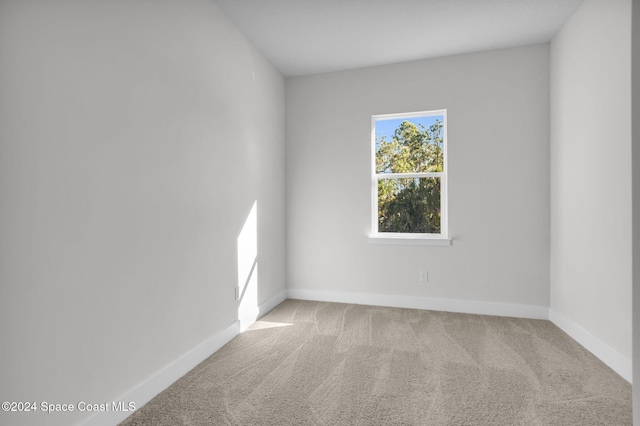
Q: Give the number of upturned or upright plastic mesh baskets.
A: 0